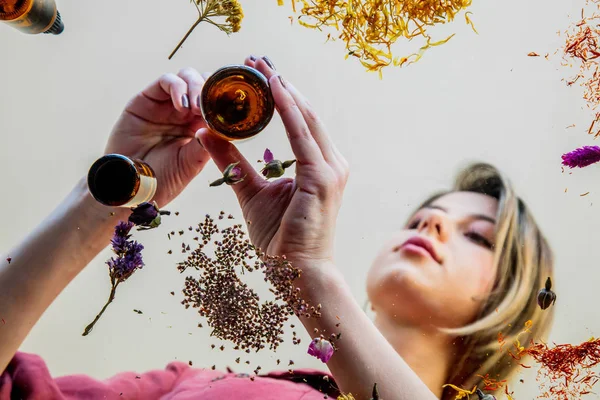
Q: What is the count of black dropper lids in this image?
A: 1